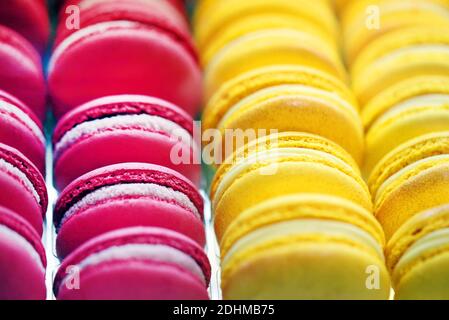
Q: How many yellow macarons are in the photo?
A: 10